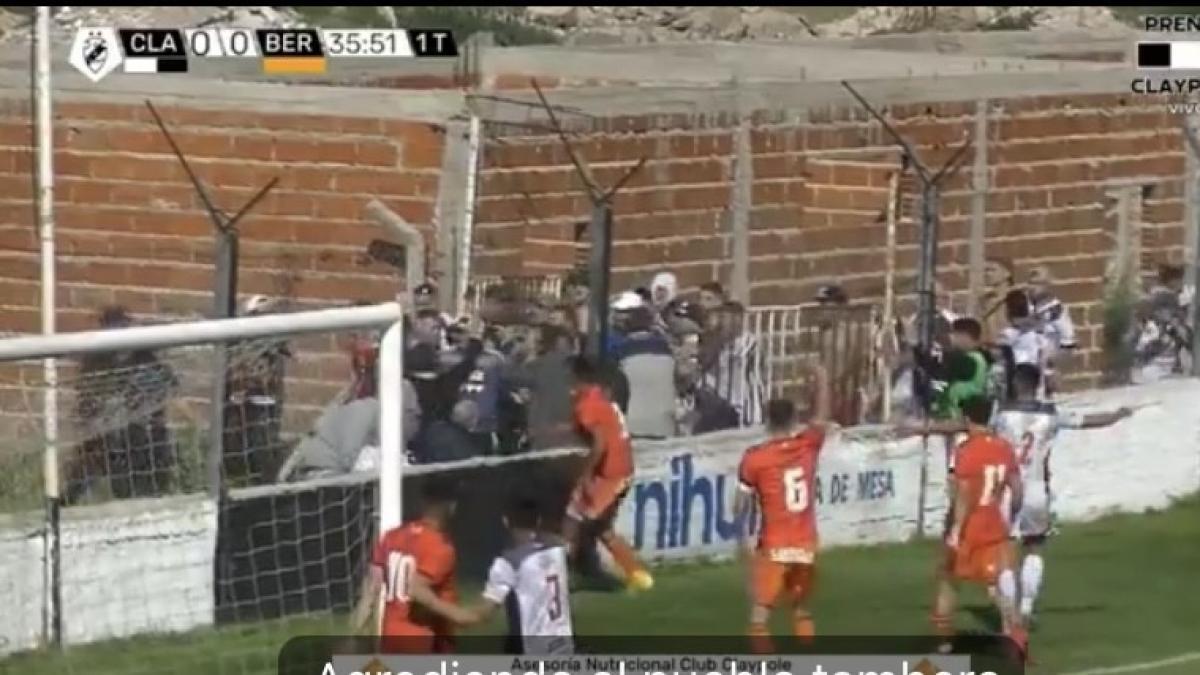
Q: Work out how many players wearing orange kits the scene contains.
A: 4